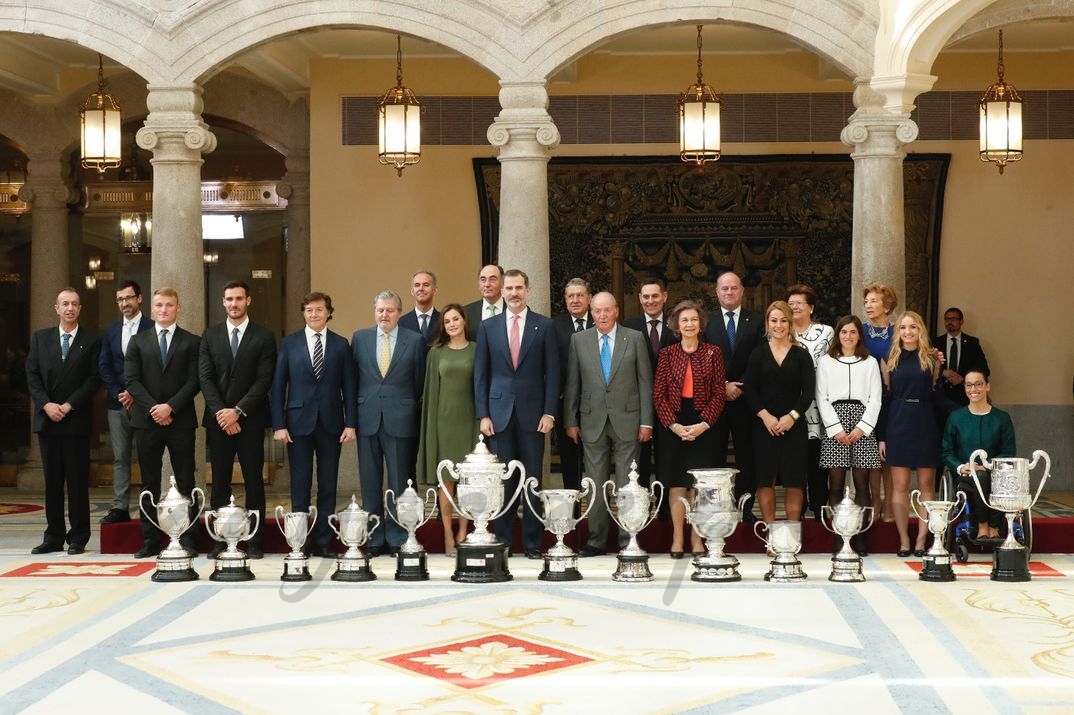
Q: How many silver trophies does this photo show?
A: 13